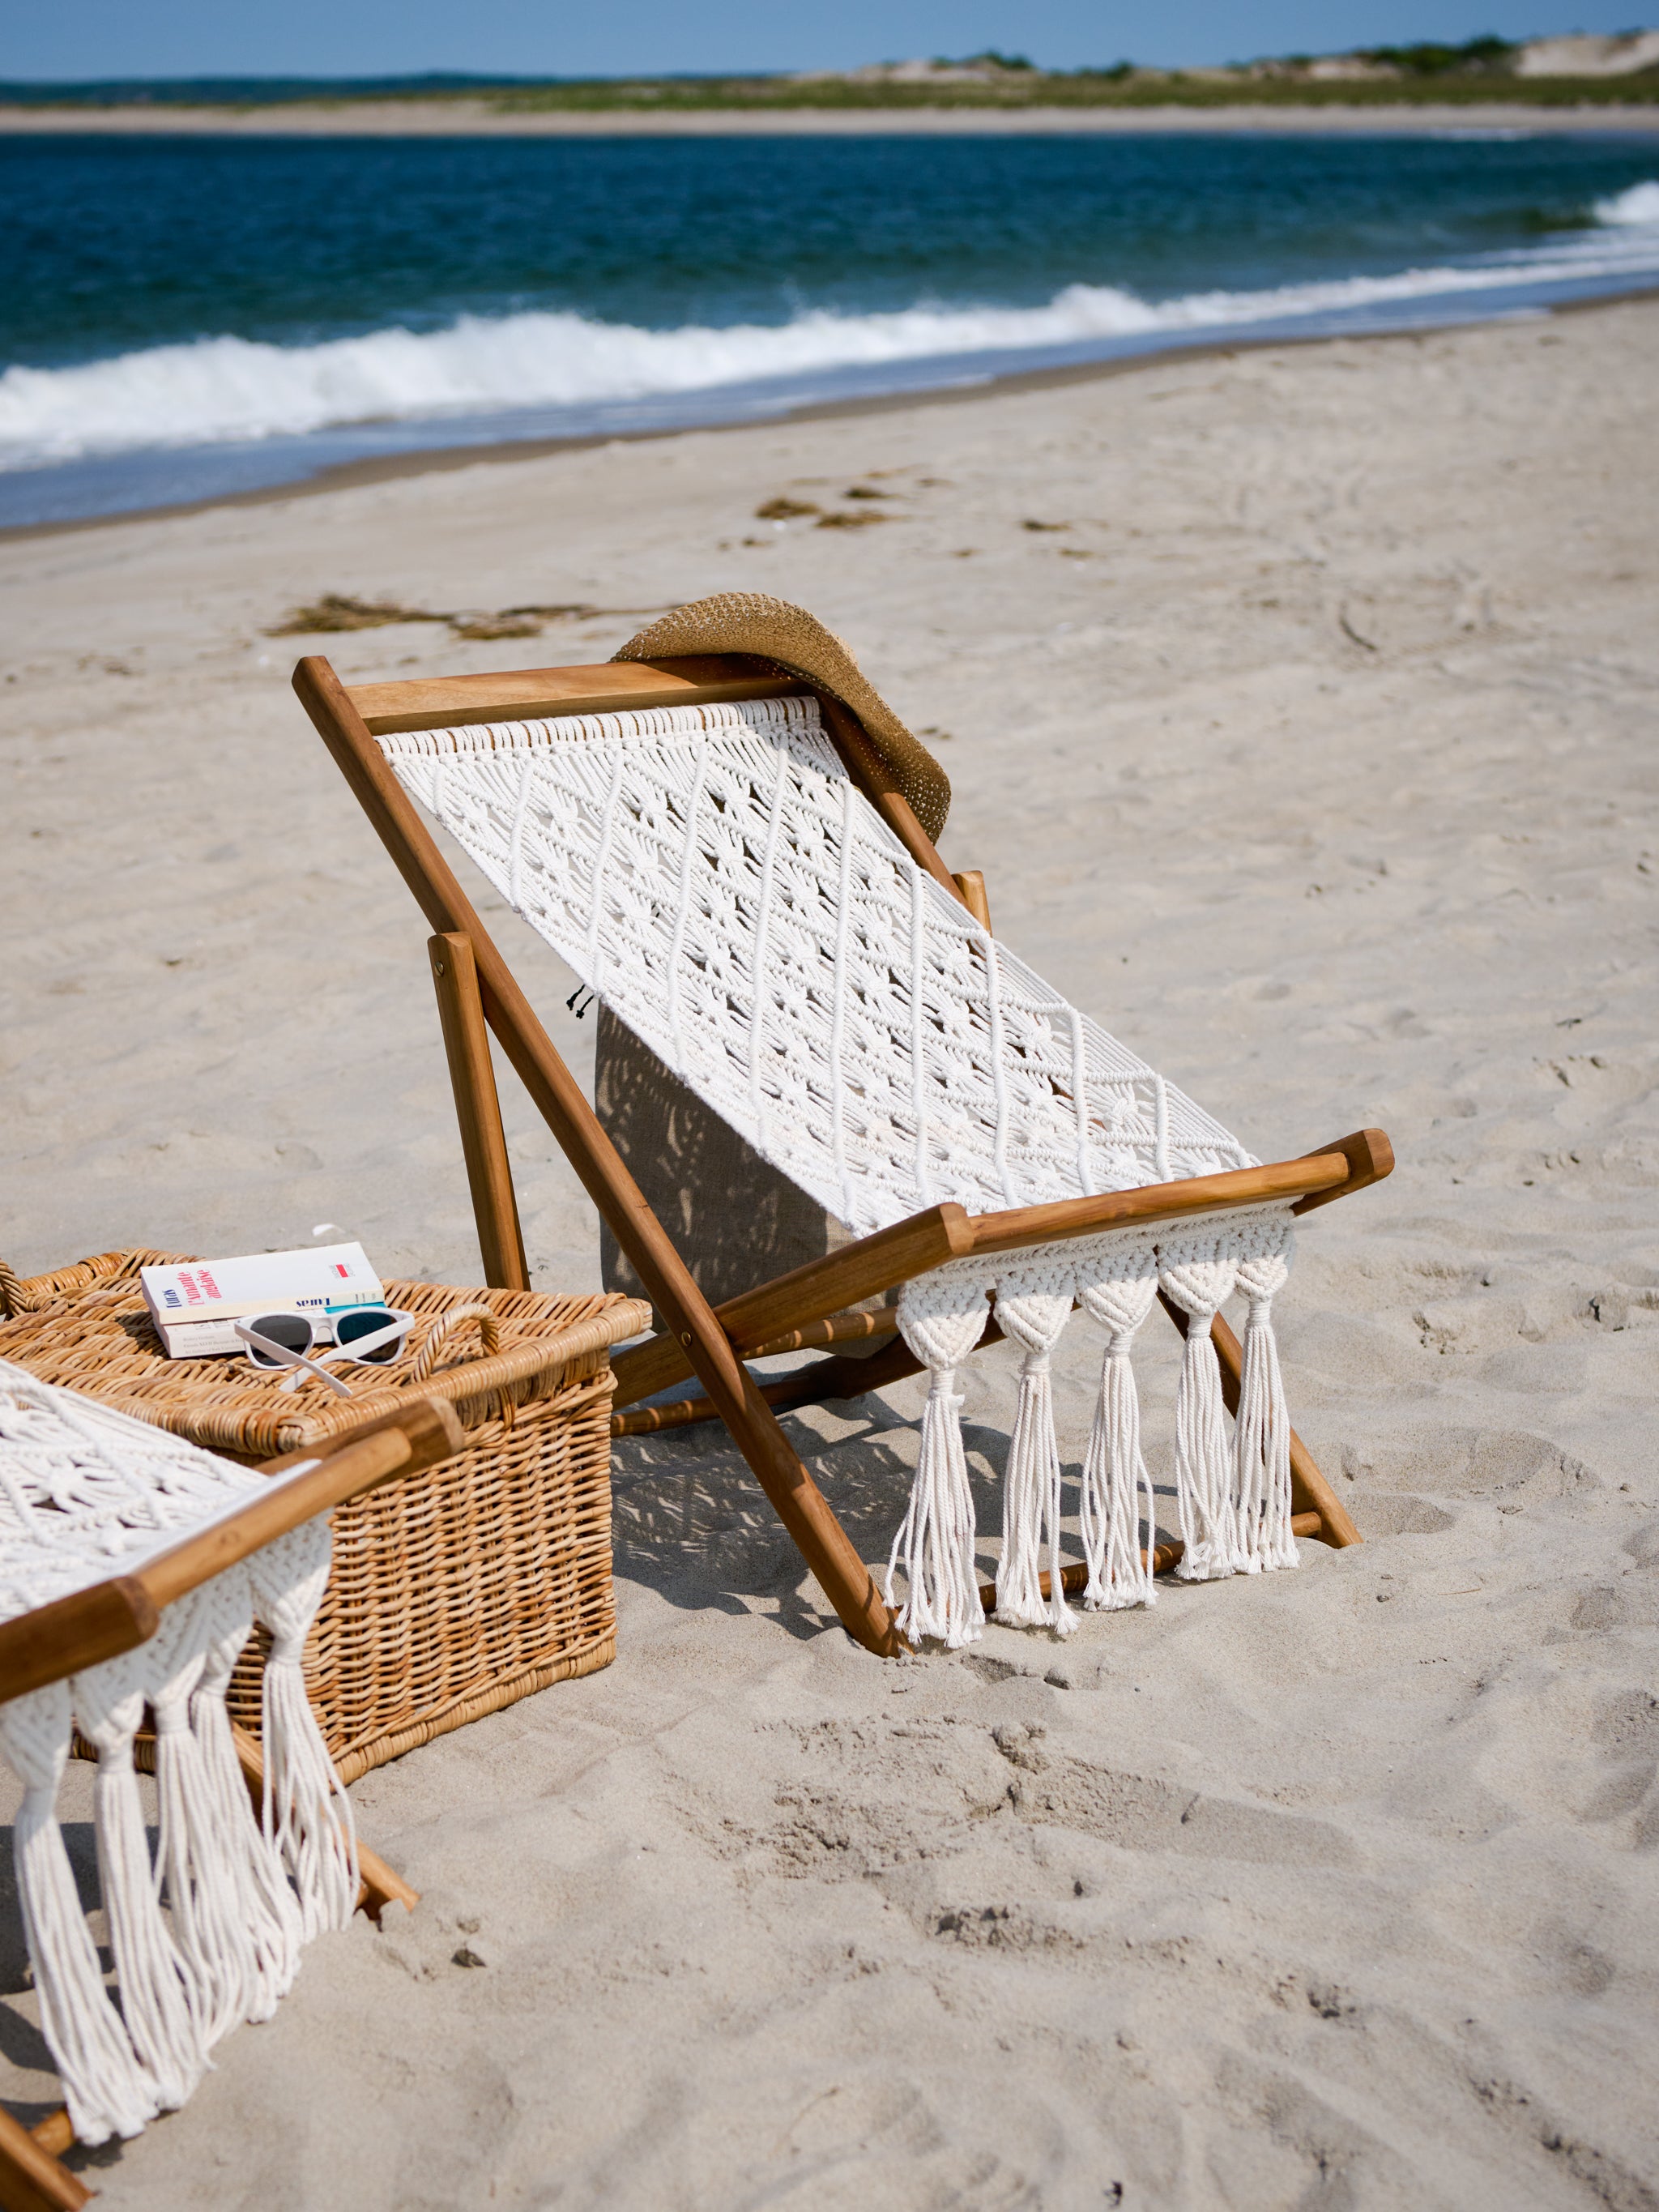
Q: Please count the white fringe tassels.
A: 10